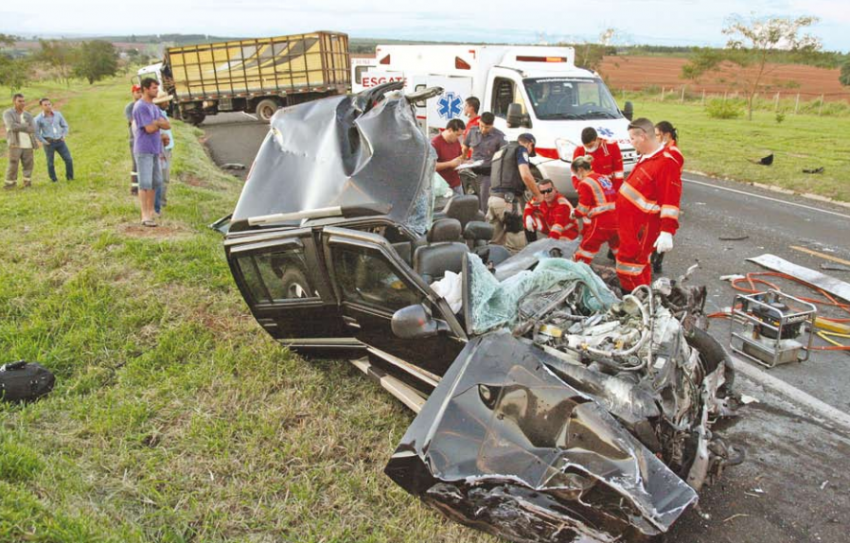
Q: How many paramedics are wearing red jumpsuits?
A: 5